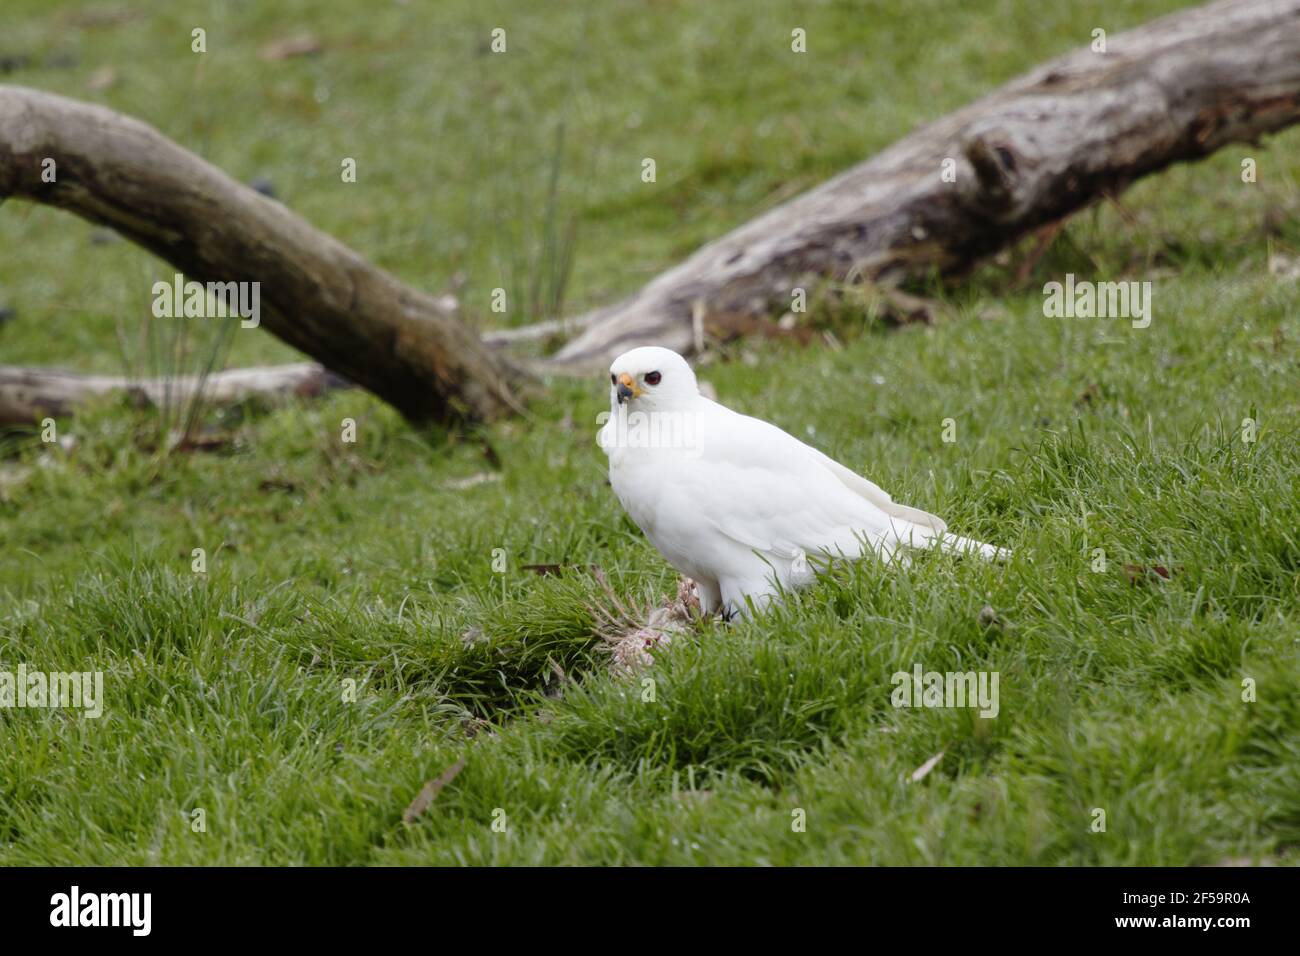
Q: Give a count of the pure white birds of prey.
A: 1